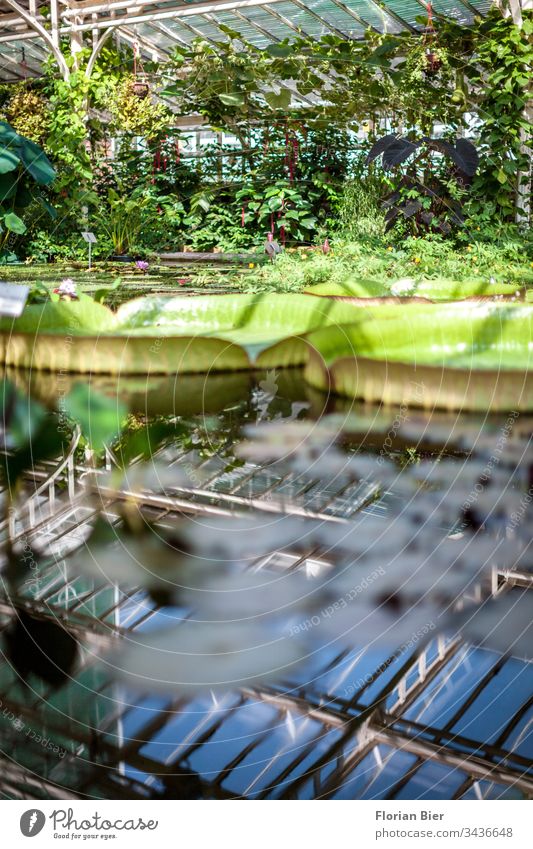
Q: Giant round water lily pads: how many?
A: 3